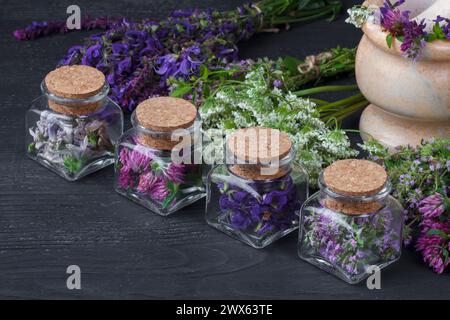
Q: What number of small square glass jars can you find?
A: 4